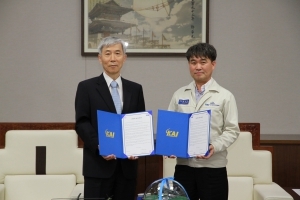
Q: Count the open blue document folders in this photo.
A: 2